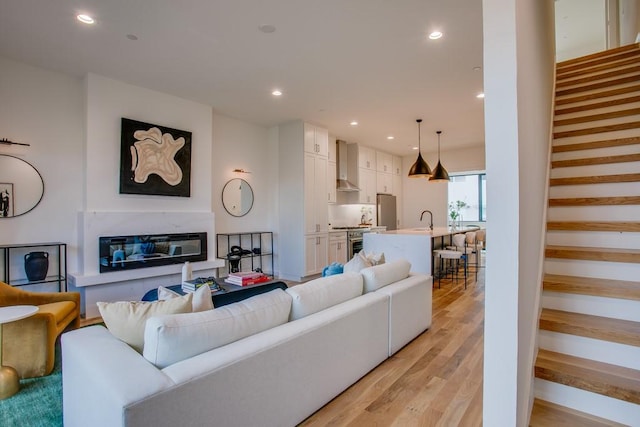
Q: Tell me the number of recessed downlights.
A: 7